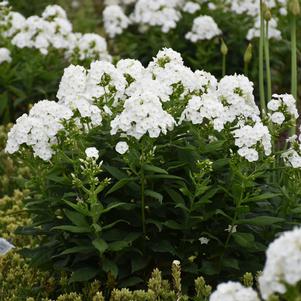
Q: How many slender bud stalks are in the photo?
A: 5